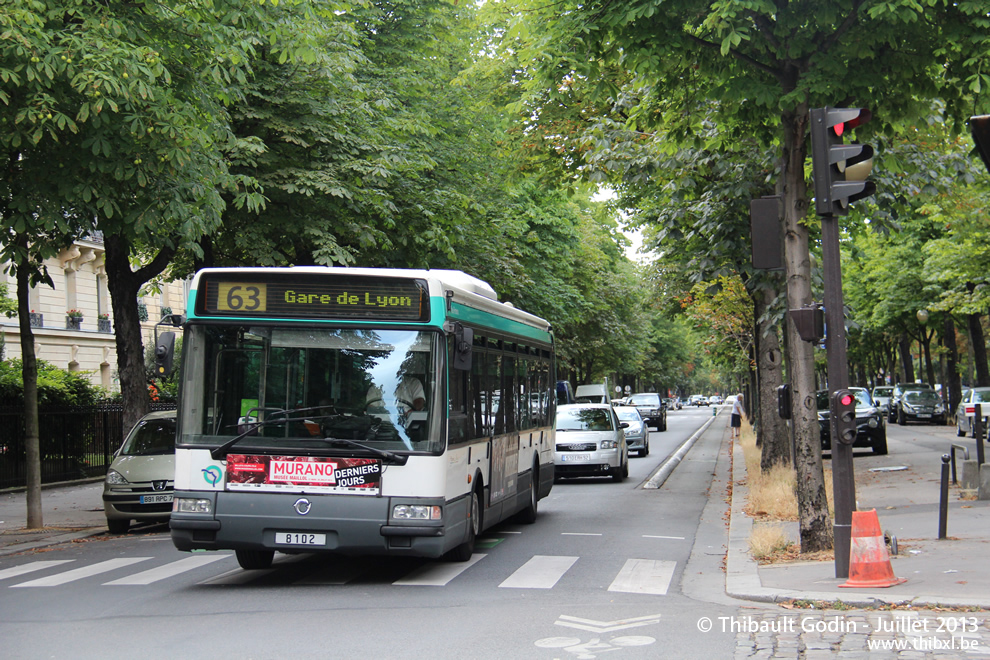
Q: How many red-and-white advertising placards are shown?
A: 1